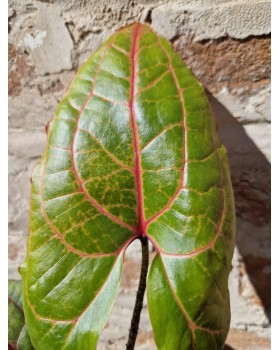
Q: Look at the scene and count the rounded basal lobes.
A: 2